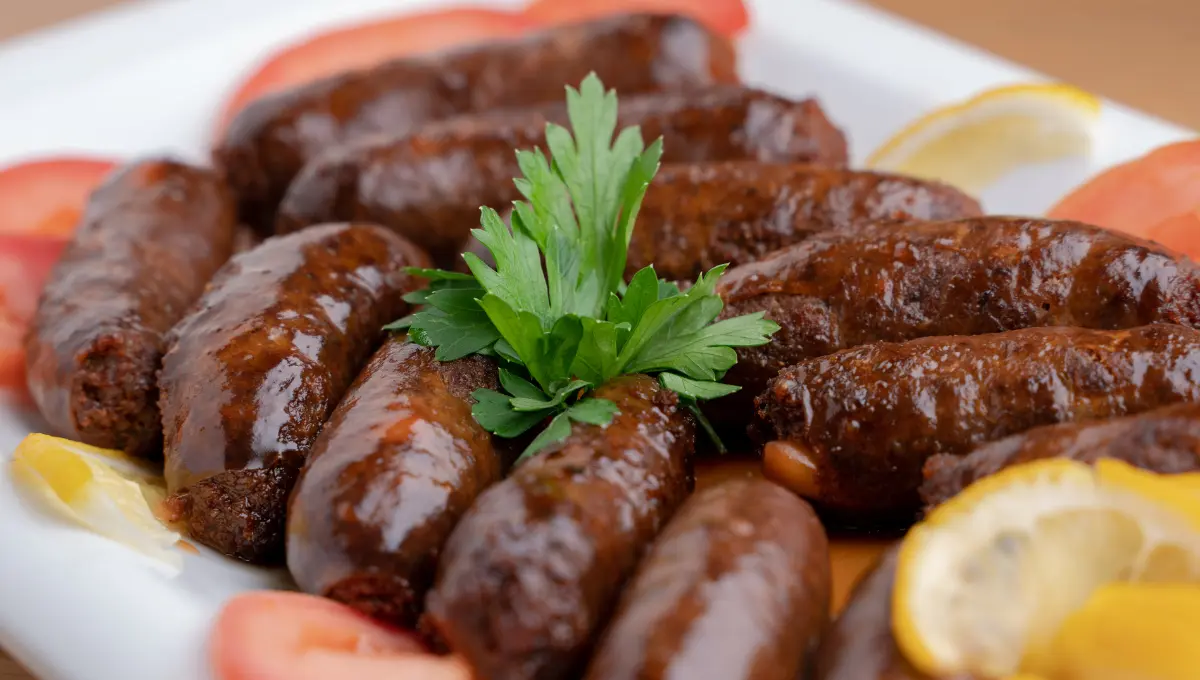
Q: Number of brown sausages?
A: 12